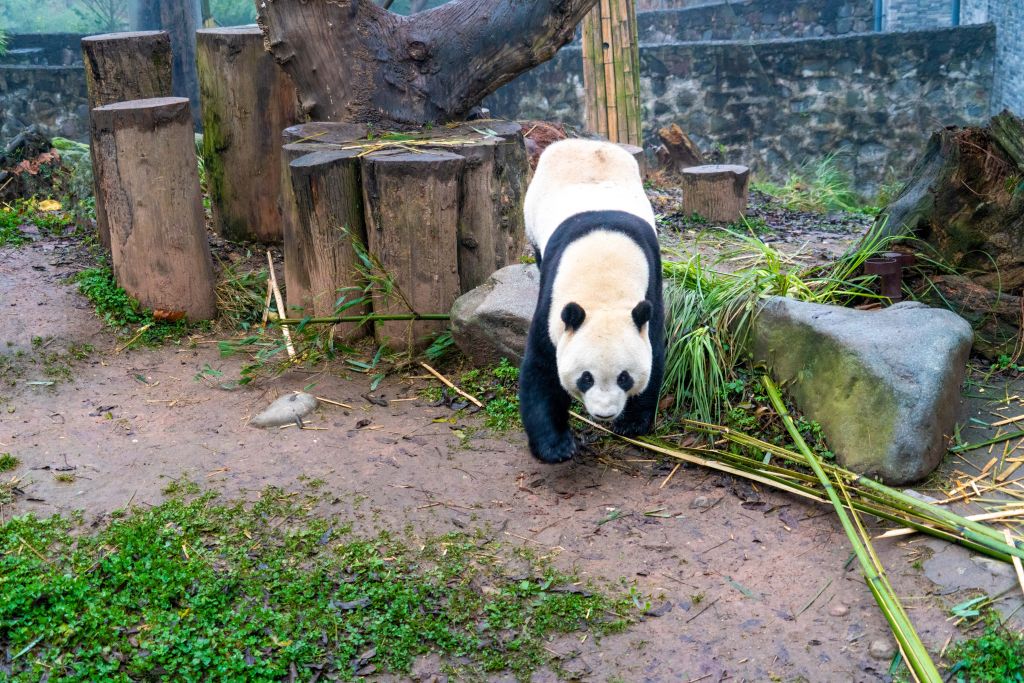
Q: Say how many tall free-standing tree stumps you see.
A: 3